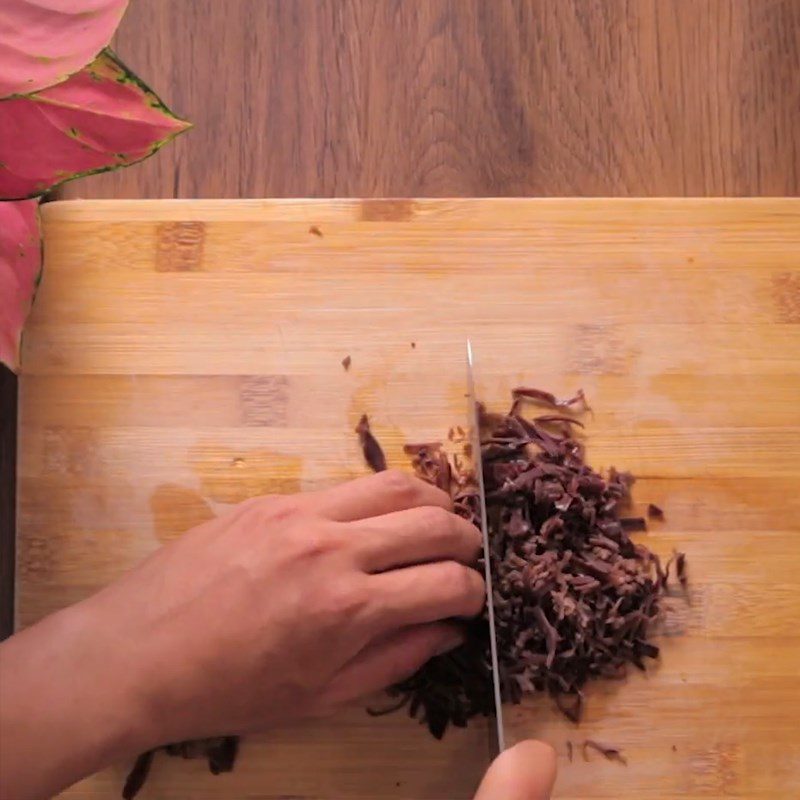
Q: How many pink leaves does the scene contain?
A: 3